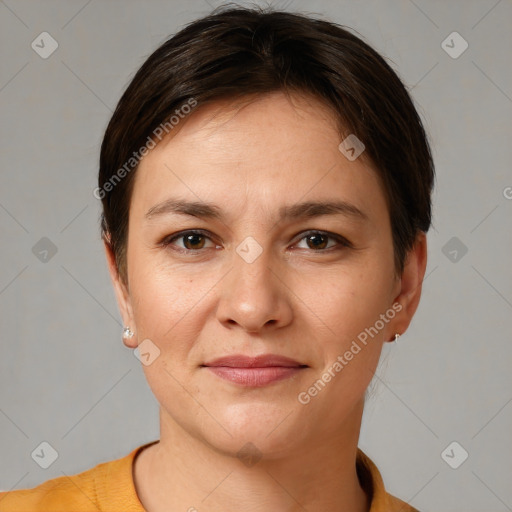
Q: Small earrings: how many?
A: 2